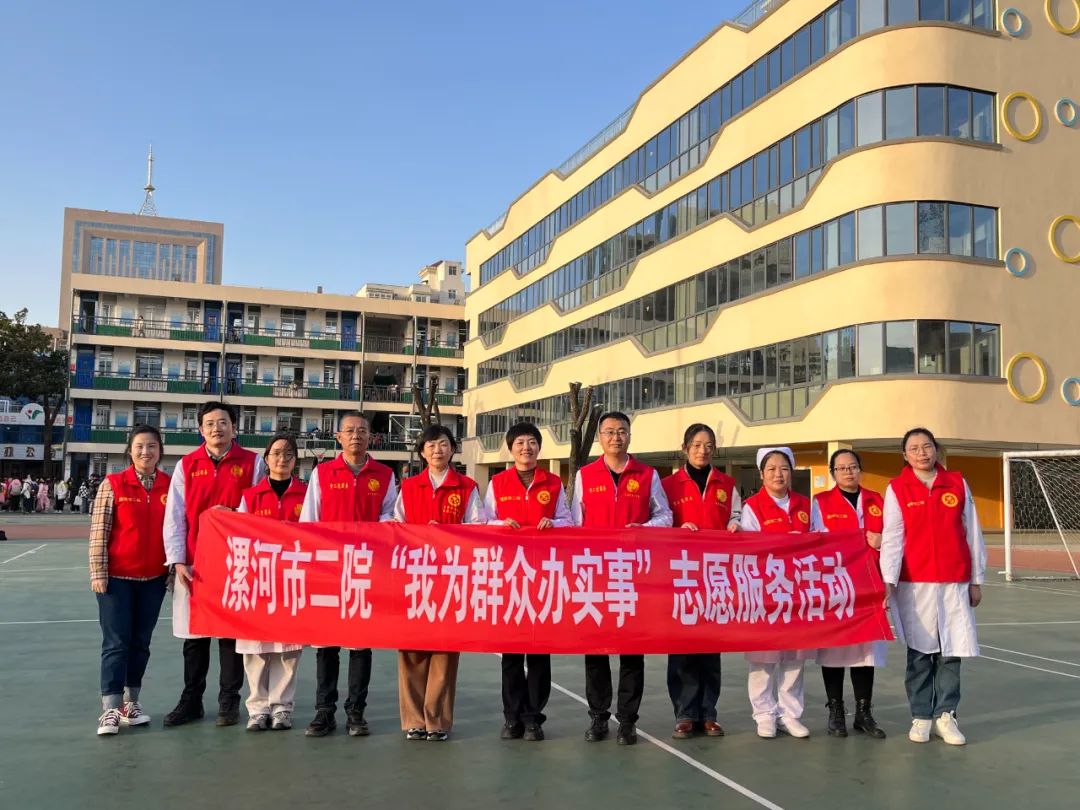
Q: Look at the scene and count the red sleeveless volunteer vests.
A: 11